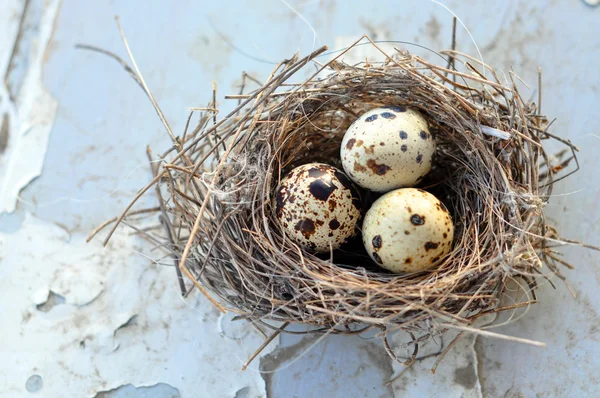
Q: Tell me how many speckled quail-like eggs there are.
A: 3